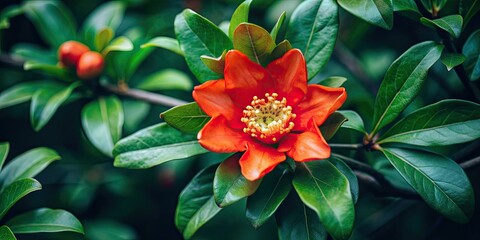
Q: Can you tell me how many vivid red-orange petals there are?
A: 7